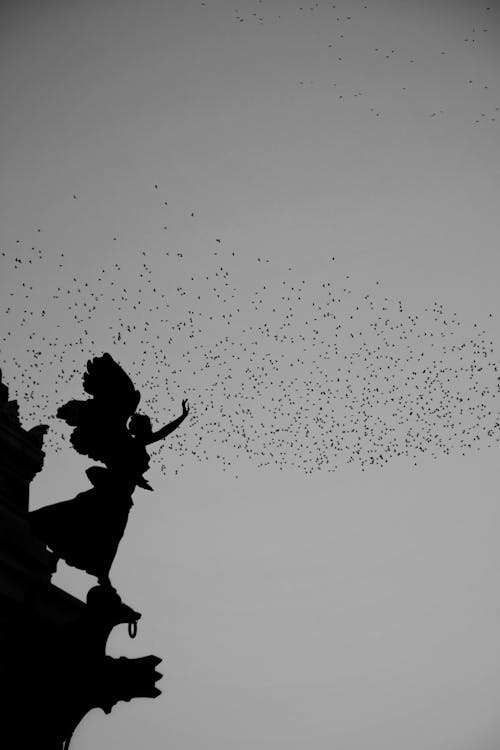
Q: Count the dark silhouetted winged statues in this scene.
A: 1